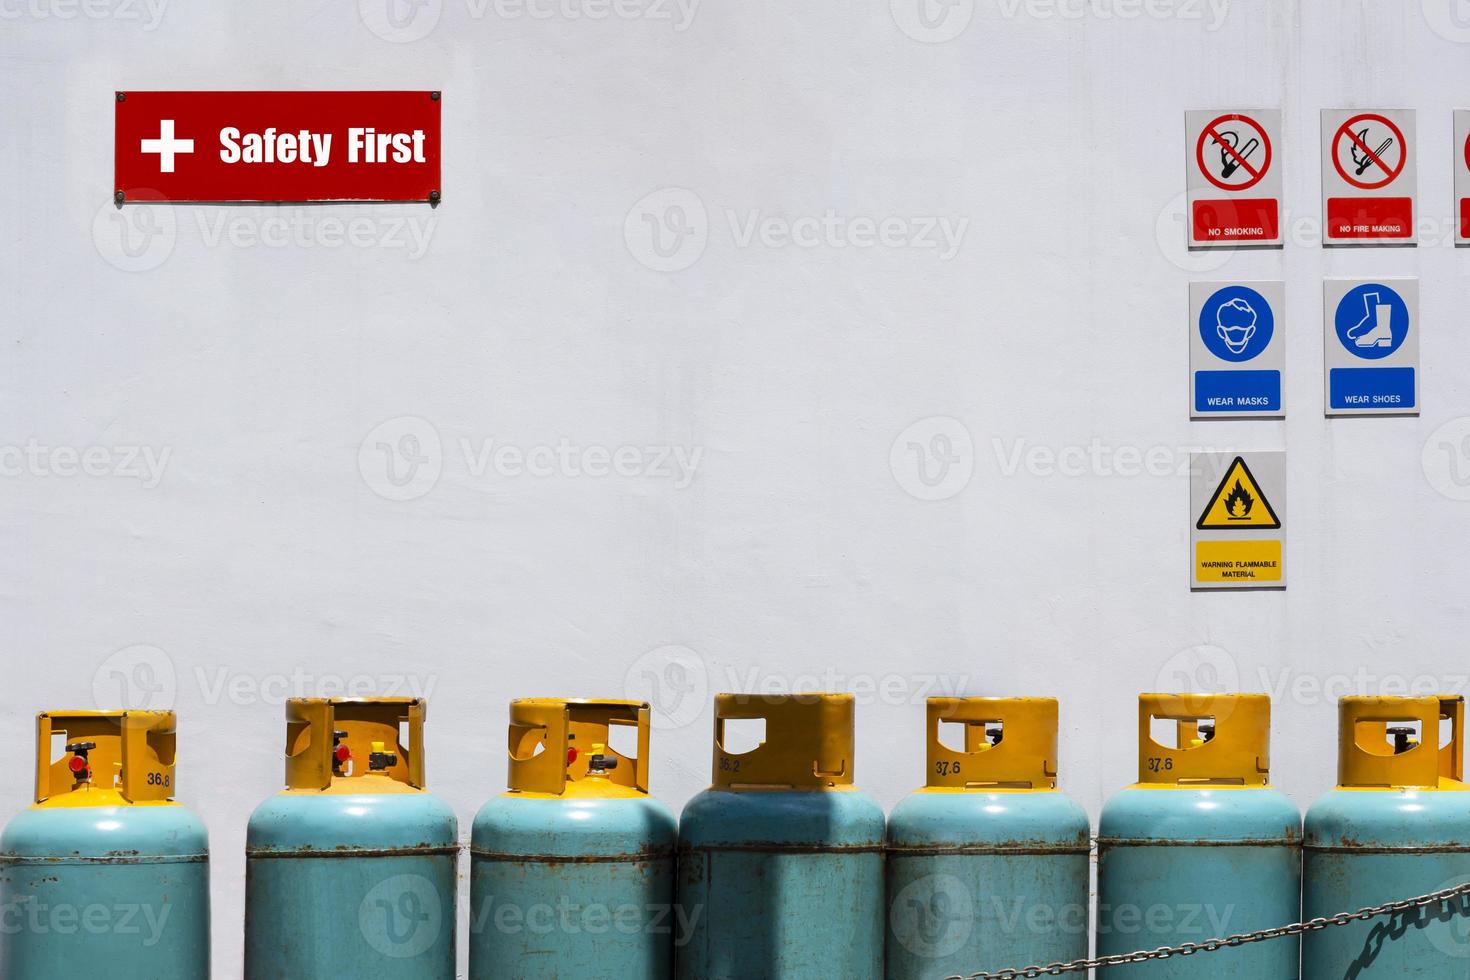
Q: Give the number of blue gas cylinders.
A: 7